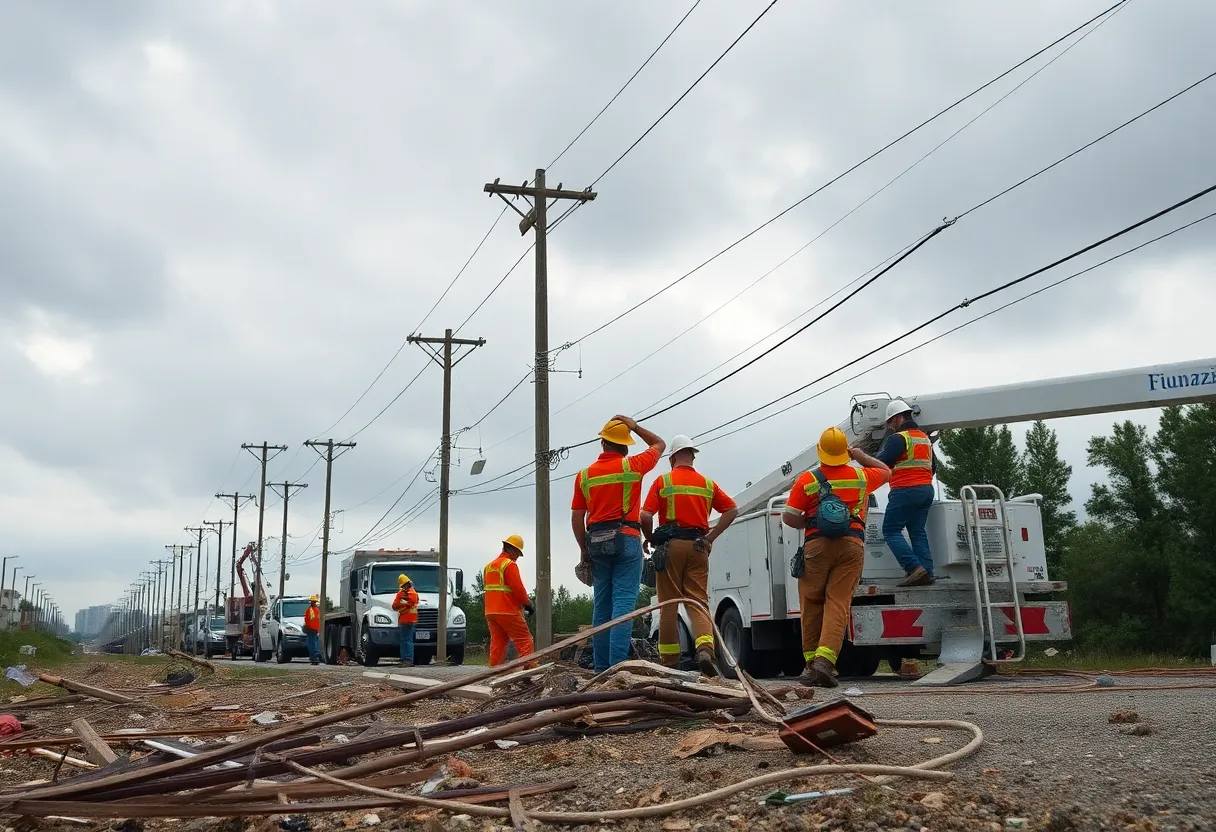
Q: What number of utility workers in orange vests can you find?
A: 7